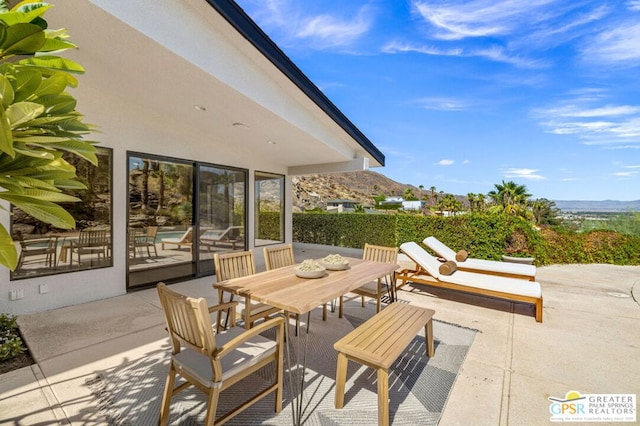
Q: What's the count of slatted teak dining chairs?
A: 4